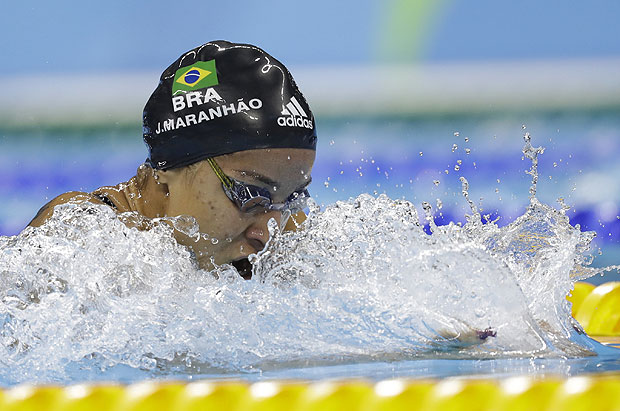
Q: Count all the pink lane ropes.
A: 0